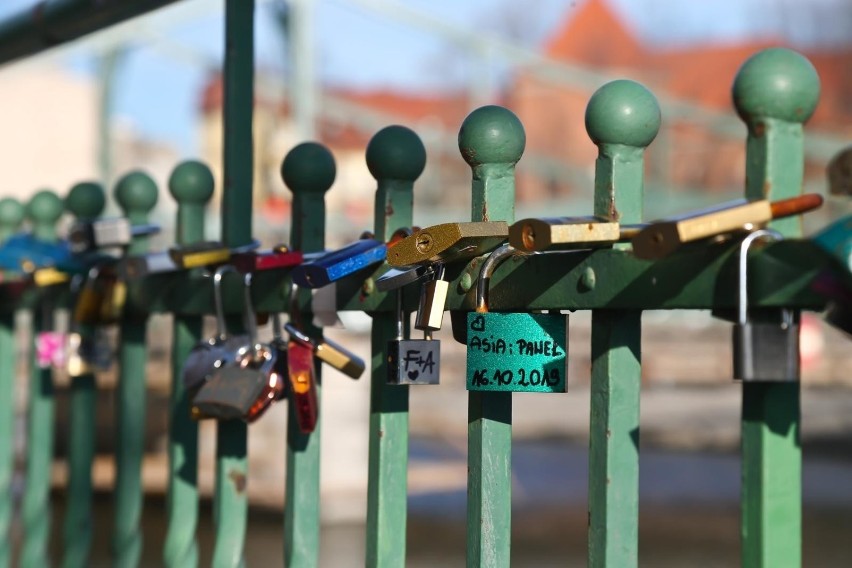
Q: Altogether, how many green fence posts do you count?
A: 11